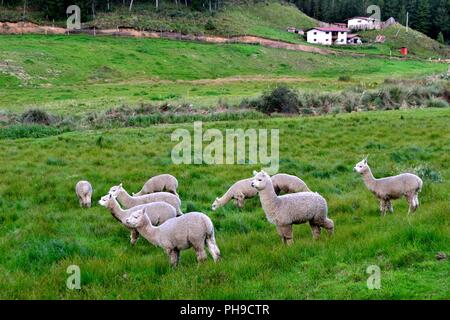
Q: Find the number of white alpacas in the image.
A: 9